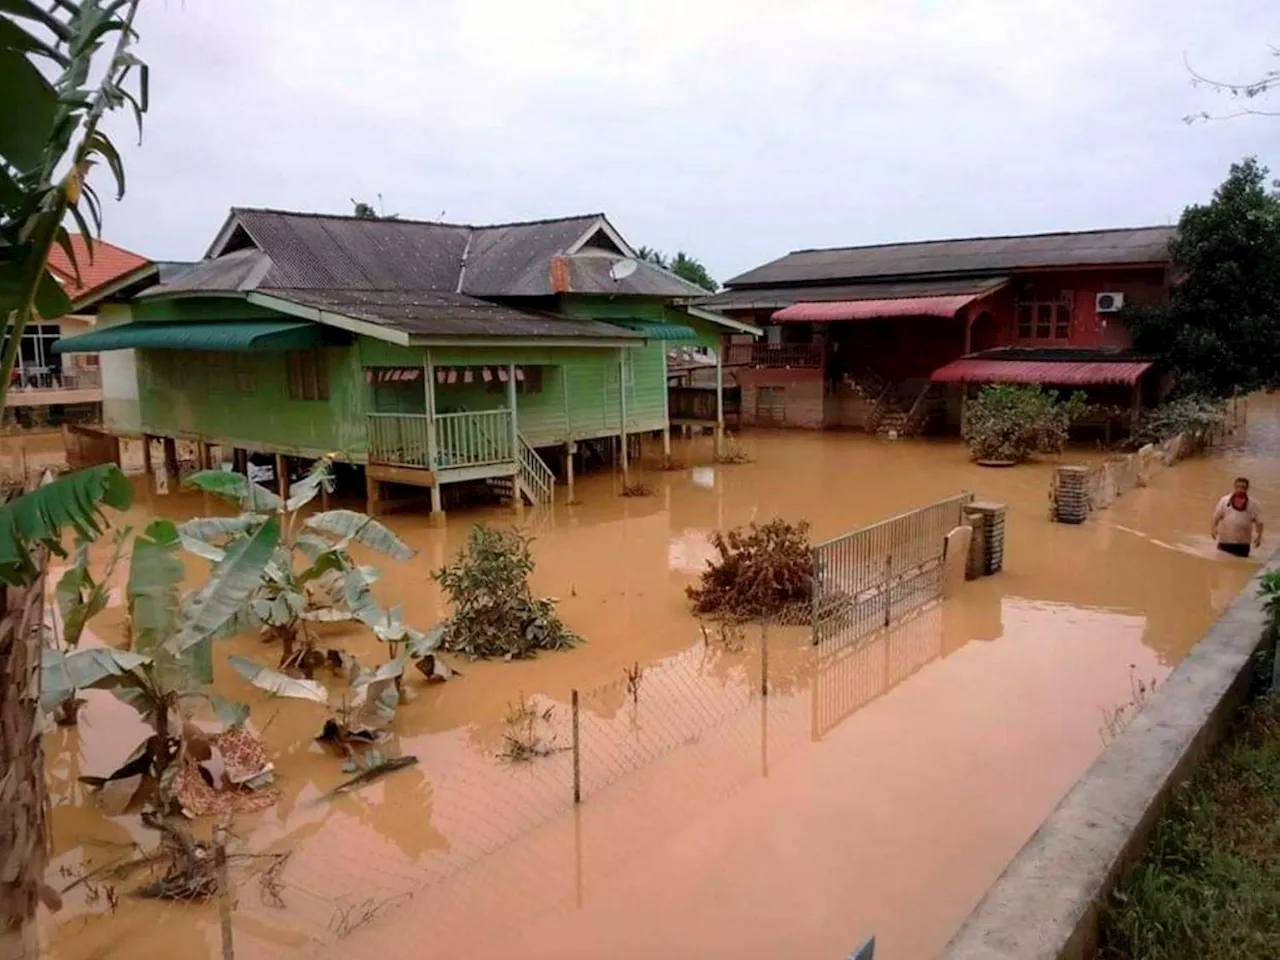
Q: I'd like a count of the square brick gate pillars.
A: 2